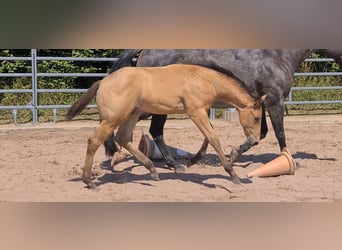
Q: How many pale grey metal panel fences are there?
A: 1